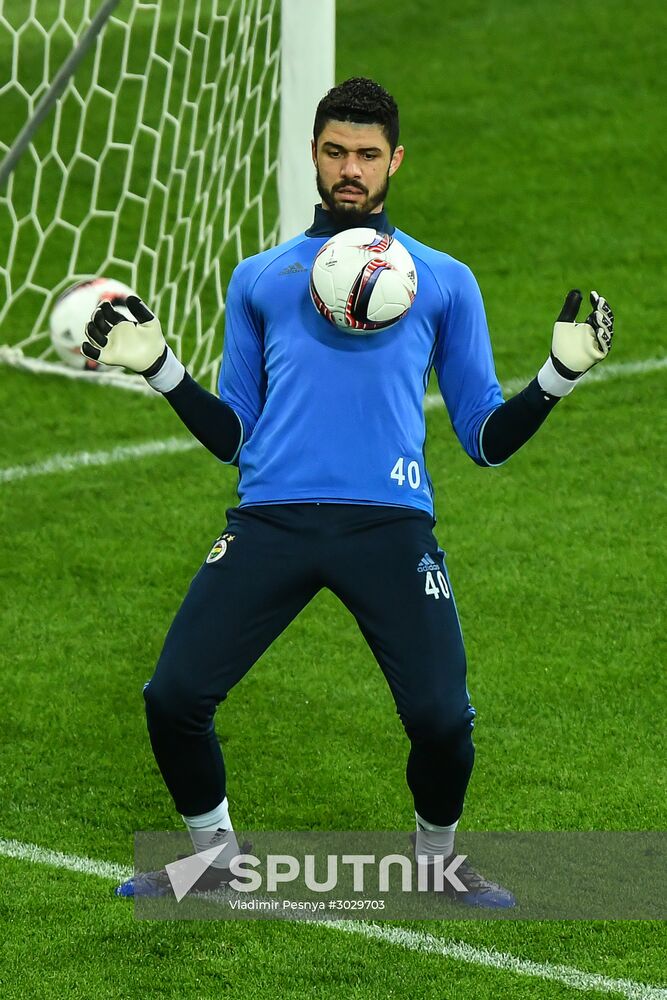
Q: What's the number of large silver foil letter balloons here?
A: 0